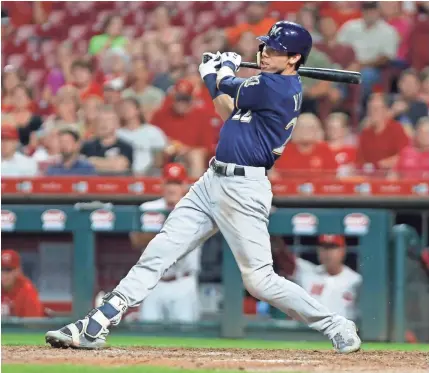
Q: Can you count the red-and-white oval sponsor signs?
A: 6